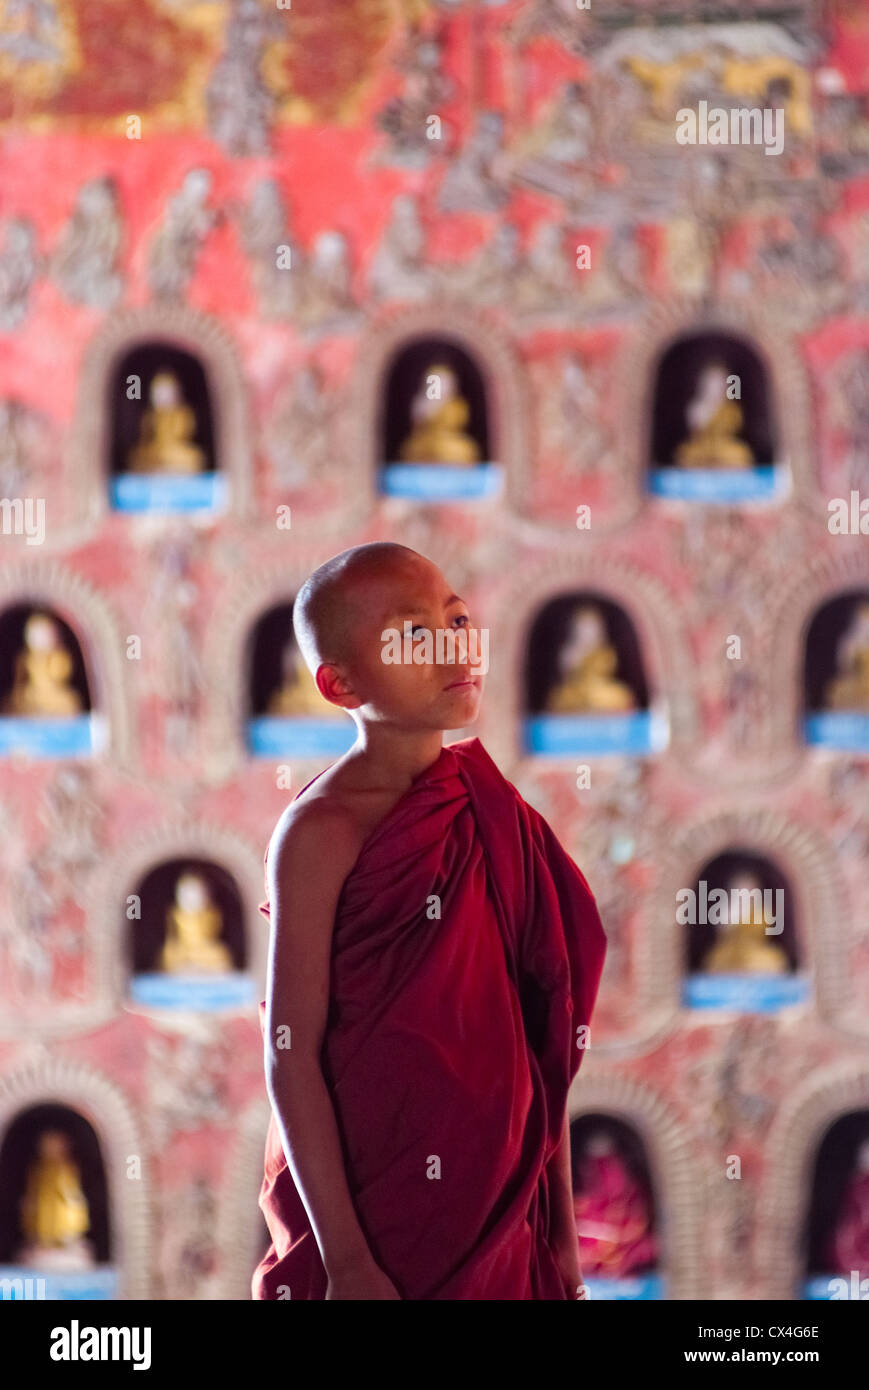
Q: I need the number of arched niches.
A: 12